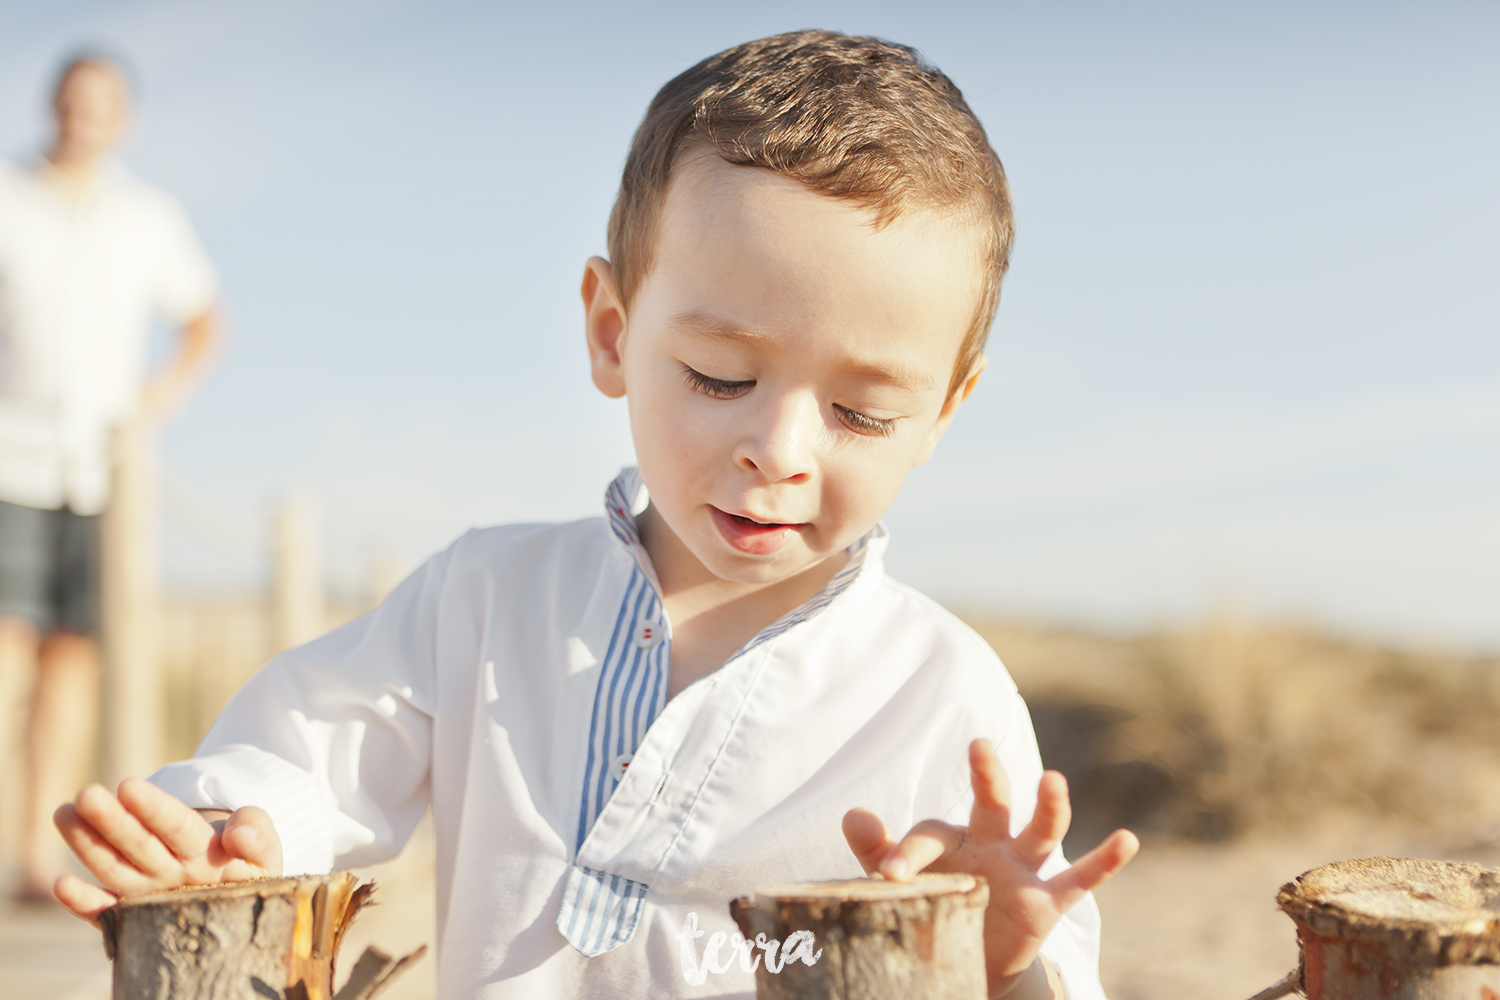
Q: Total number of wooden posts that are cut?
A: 3